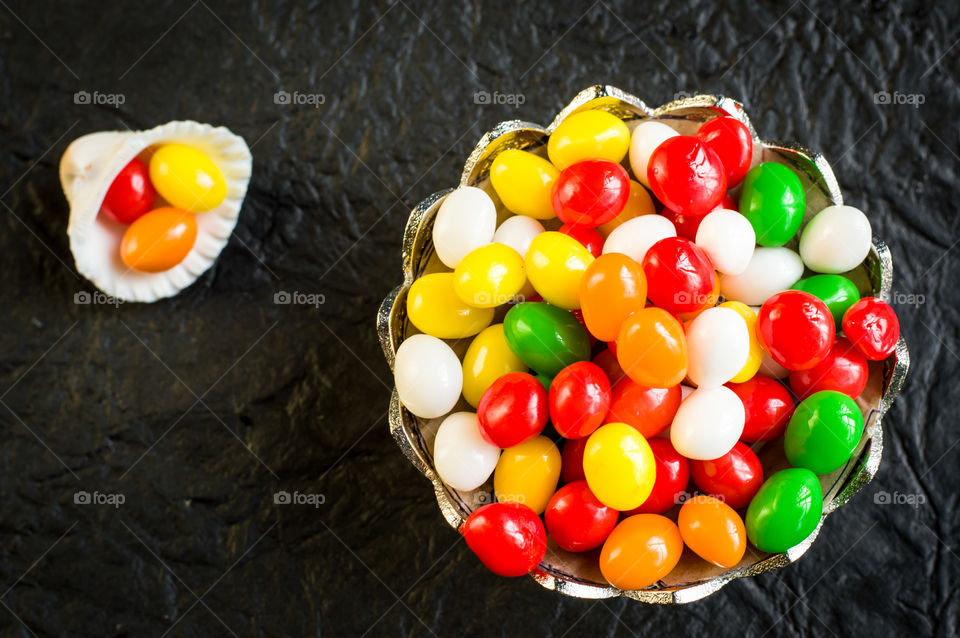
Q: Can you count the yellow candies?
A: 10